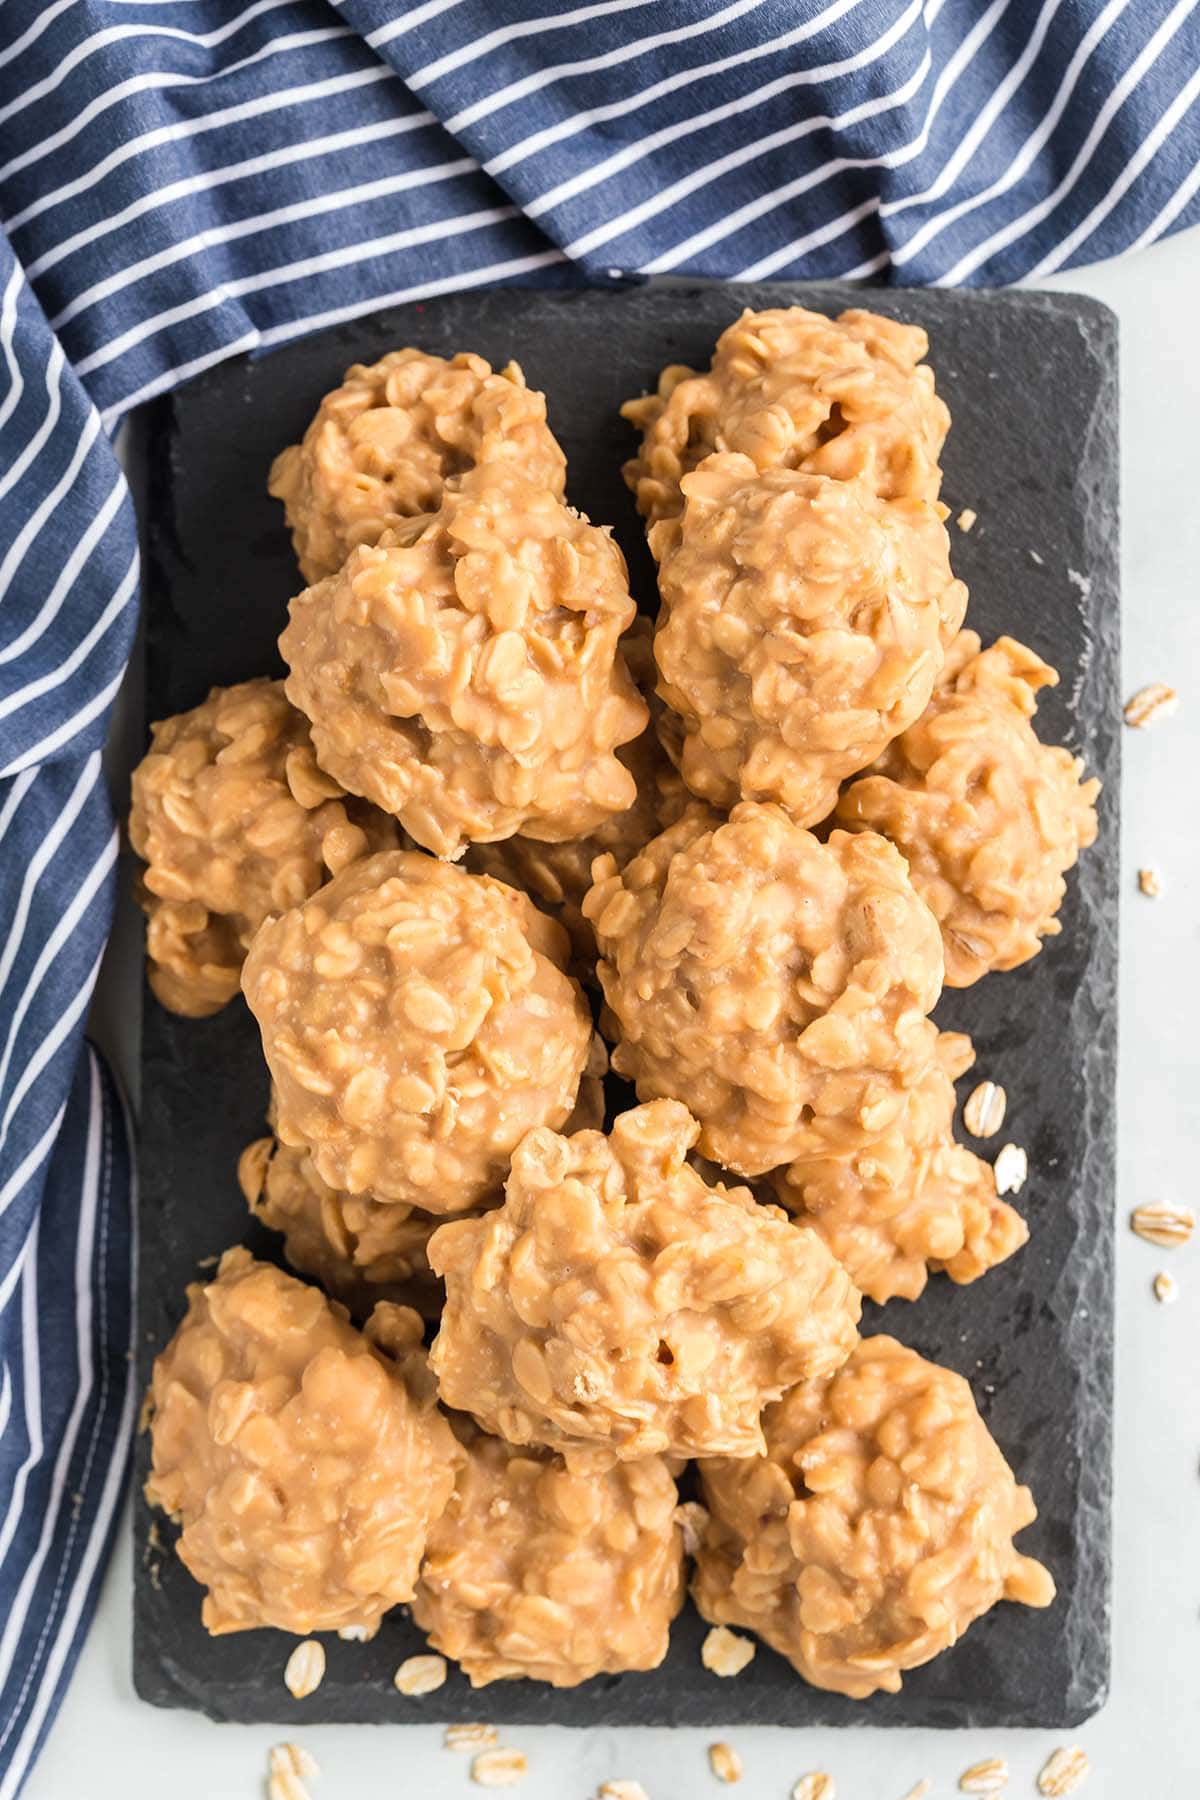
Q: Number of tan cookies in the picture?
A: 15